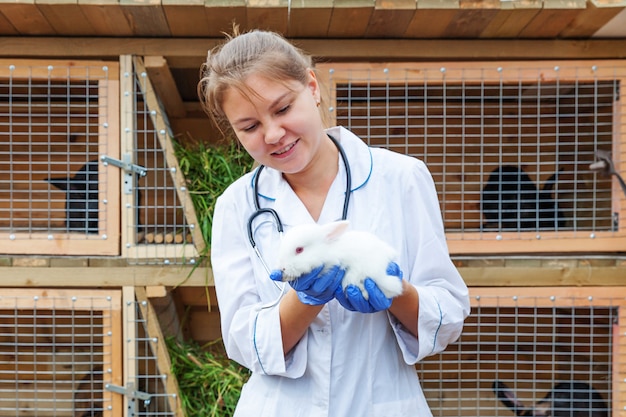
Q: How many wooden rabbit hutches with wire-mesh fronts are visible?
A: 4